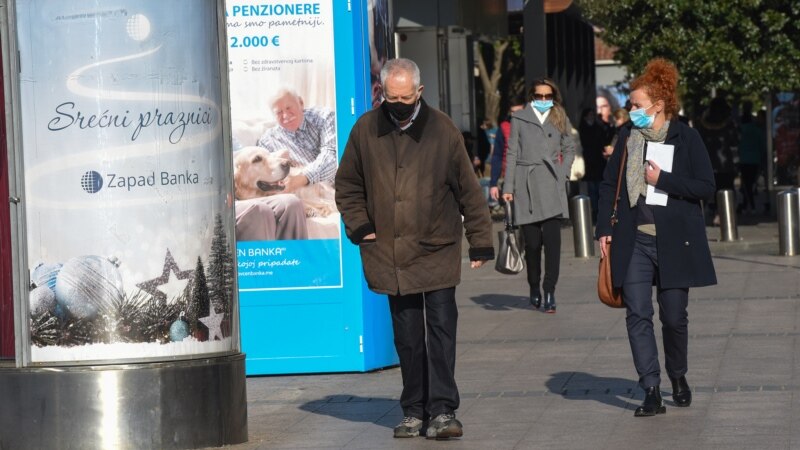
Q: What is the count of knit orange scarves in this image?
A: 0